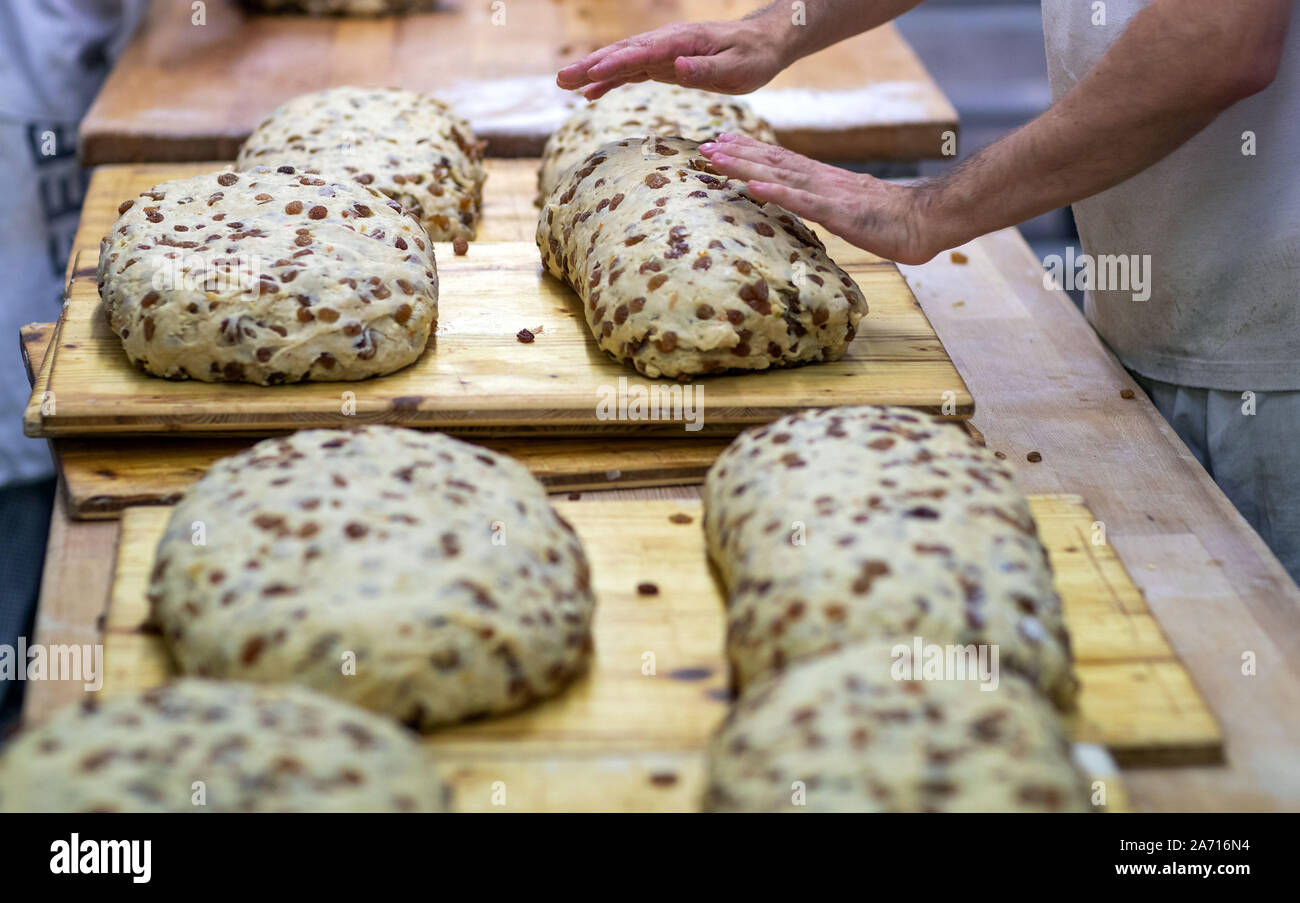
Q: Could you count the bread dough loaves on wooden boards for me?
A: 8